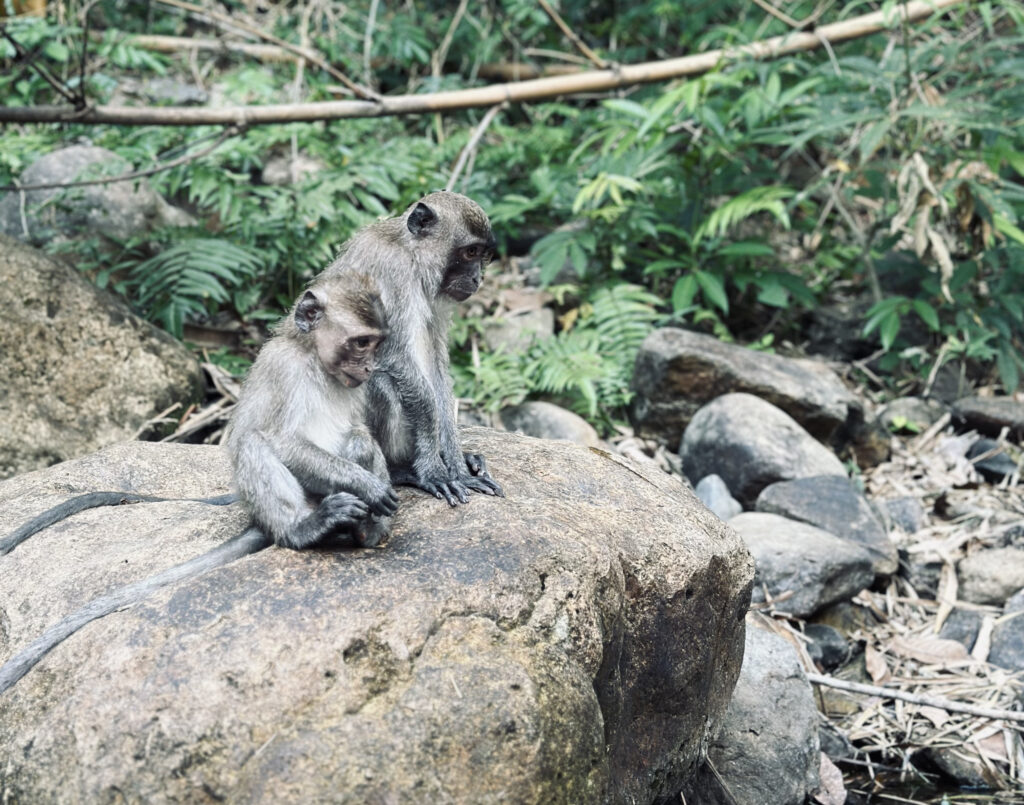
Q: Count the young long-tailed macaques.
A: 2